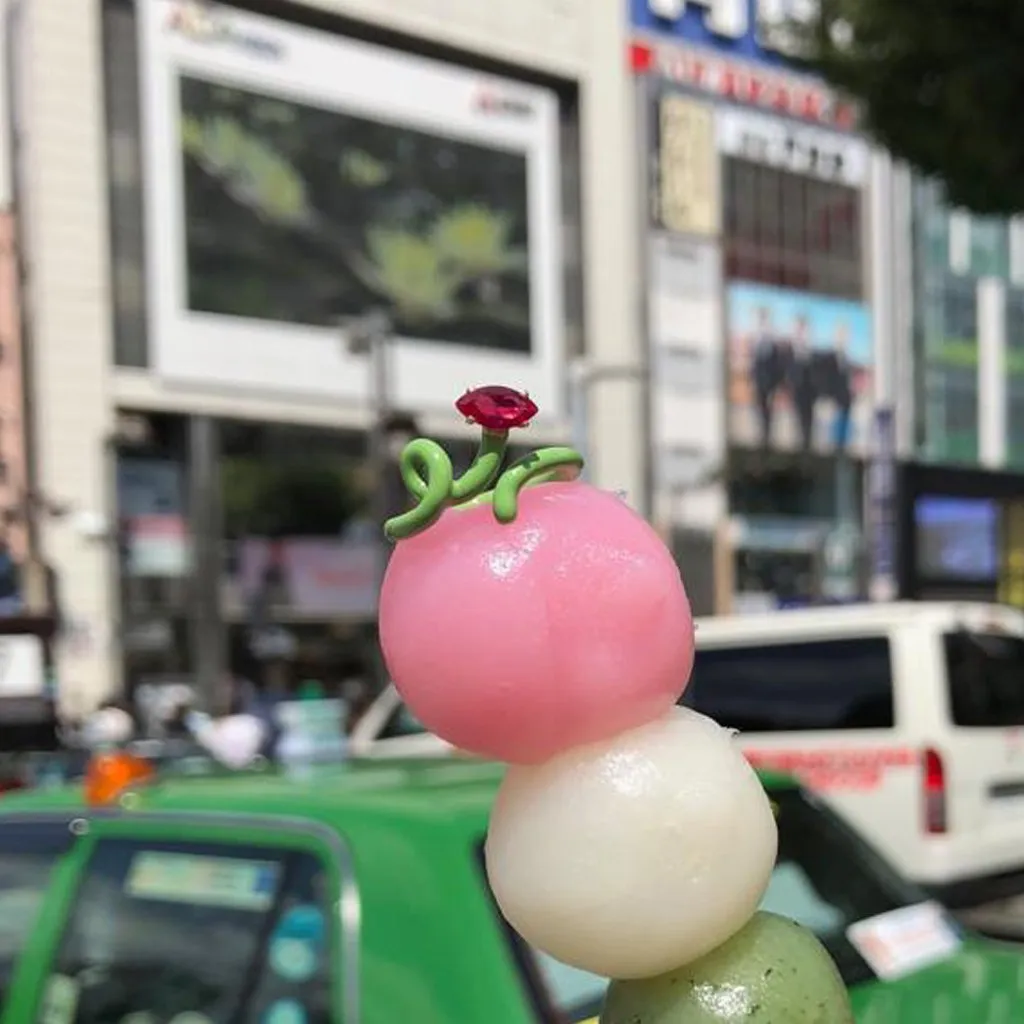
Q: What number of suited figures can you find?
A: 3